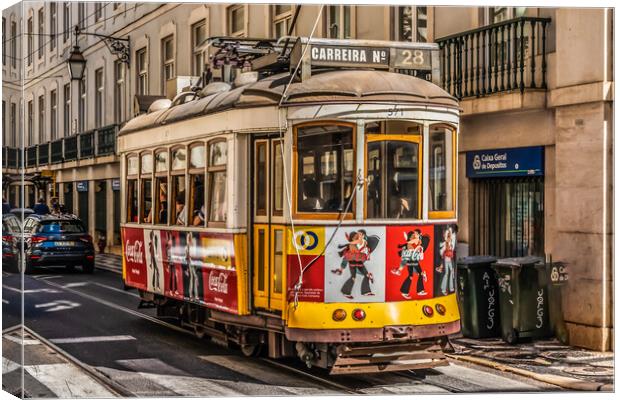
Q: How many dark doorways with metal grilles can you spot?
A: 1